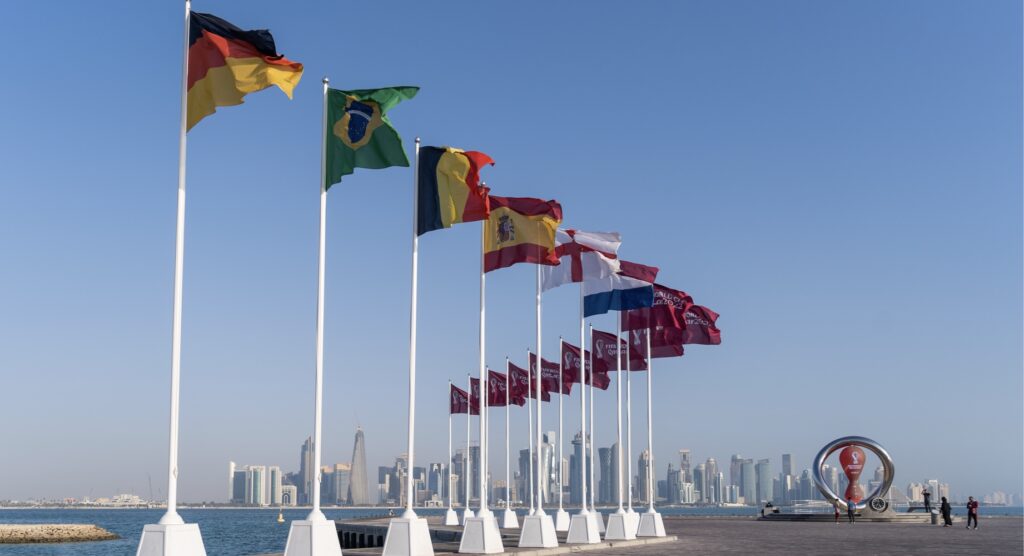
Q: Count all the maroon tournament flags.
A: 10